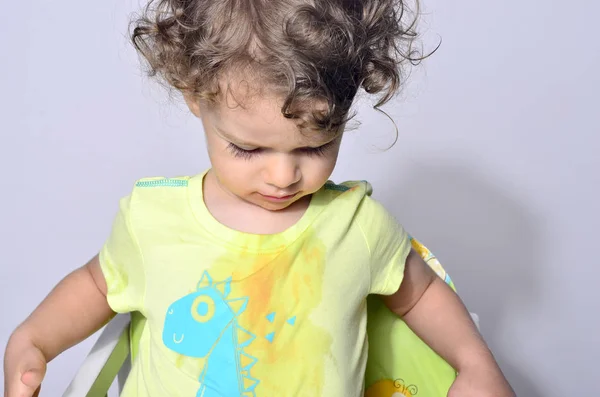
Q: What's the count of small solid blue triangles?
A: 3